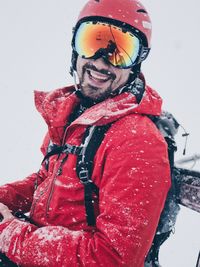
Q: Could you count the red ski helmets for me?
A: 1